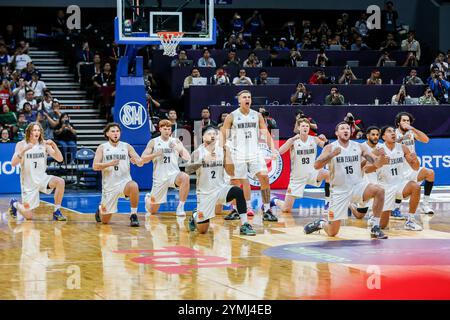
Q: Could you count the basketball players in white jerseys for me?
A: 10